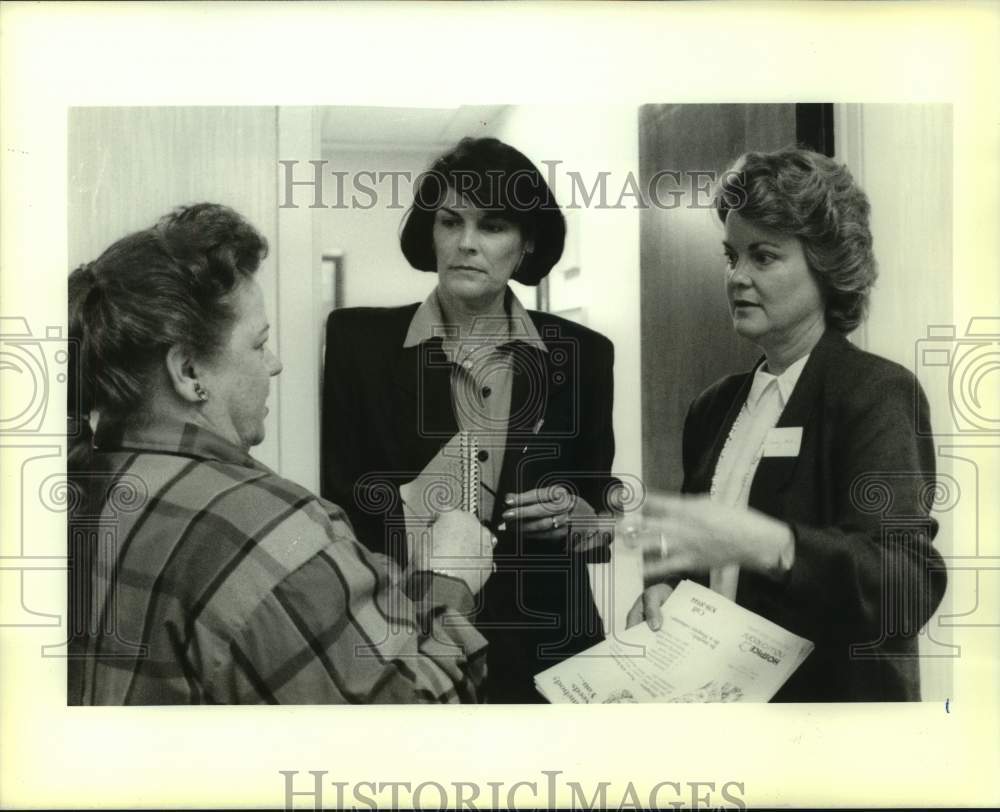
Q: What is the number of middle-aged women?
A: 3